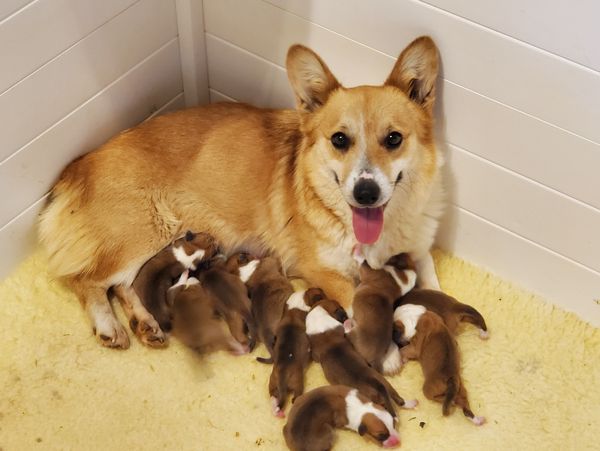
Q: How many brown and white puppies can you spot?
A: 10